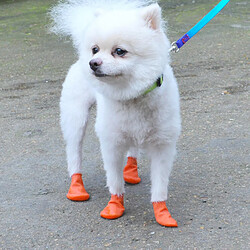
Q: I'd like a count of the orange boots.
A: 4